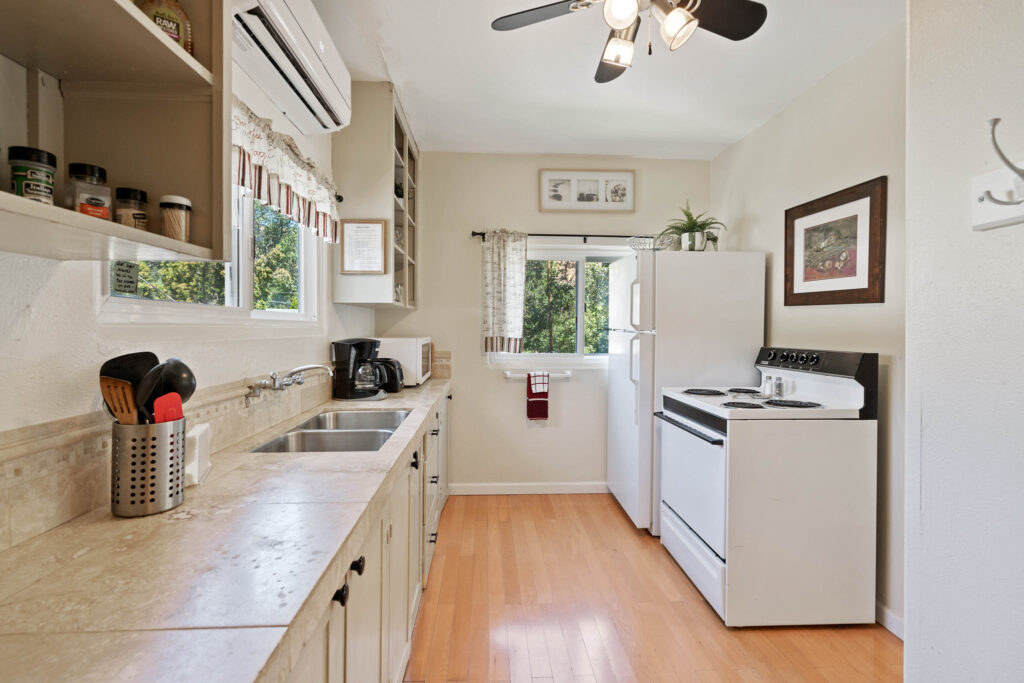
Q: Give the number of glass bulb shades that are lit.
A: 3